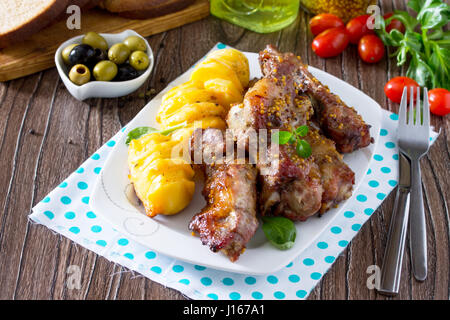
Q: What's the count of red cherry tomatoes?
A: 7